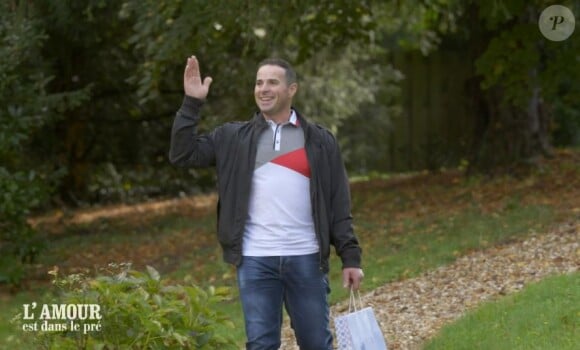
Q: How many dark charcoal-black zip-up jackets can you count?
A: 1